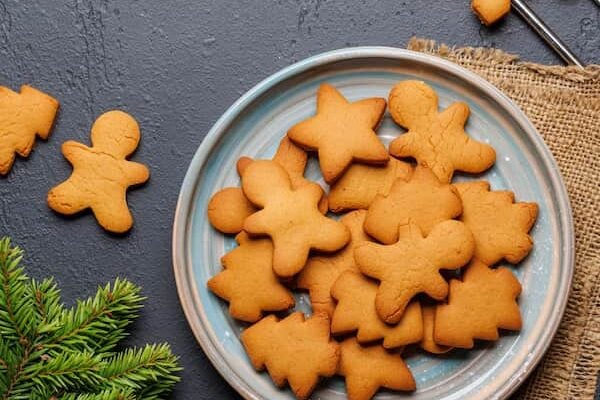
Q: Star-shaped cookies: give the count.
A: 2